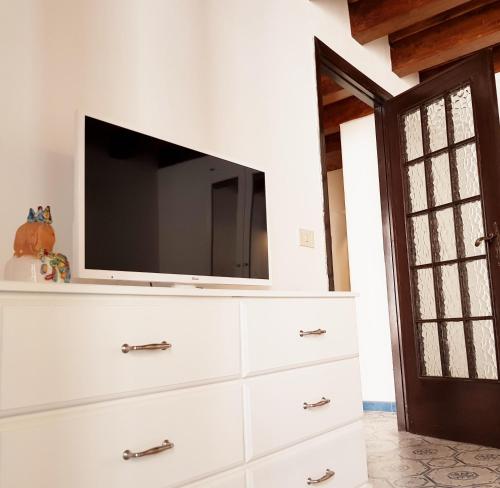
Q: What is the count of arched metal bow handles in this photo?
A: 5